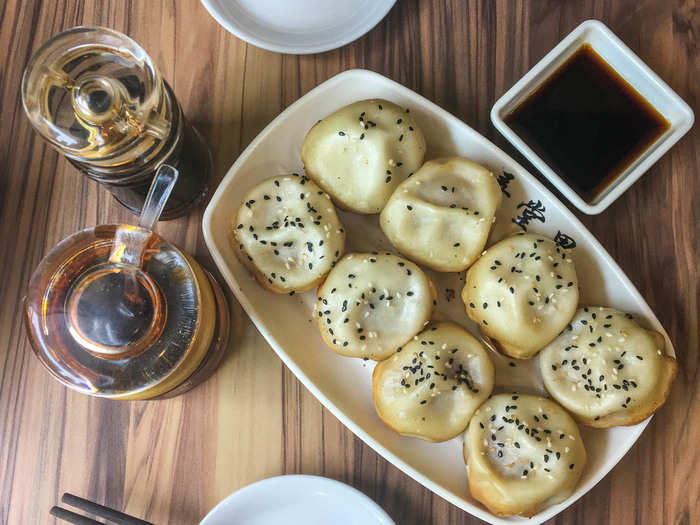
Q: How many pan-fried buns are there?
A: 8